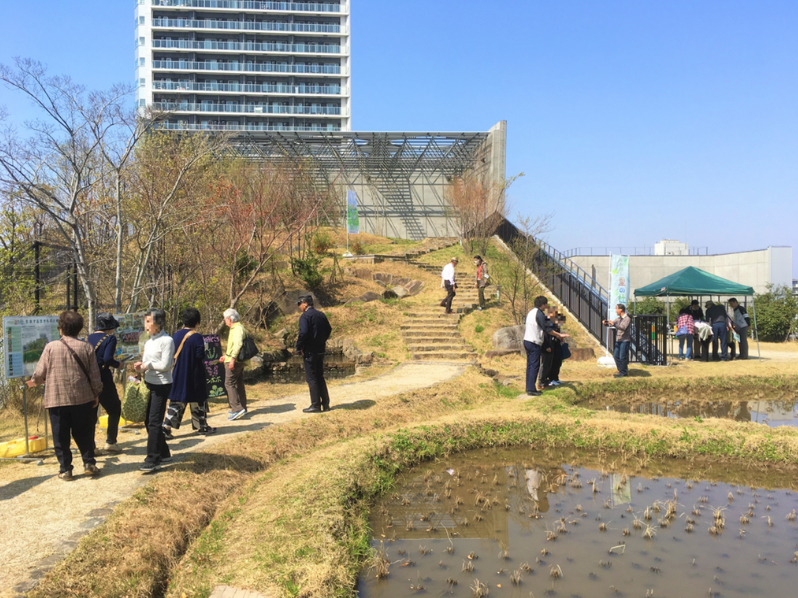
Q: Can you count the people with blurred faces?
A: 3